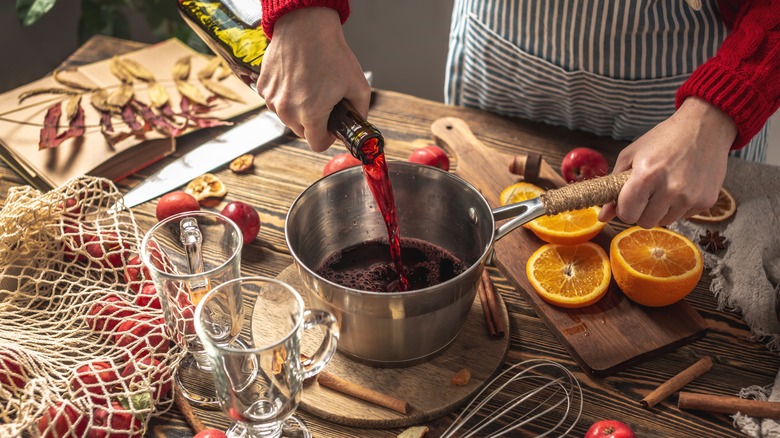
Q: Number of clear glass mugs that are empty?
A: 2